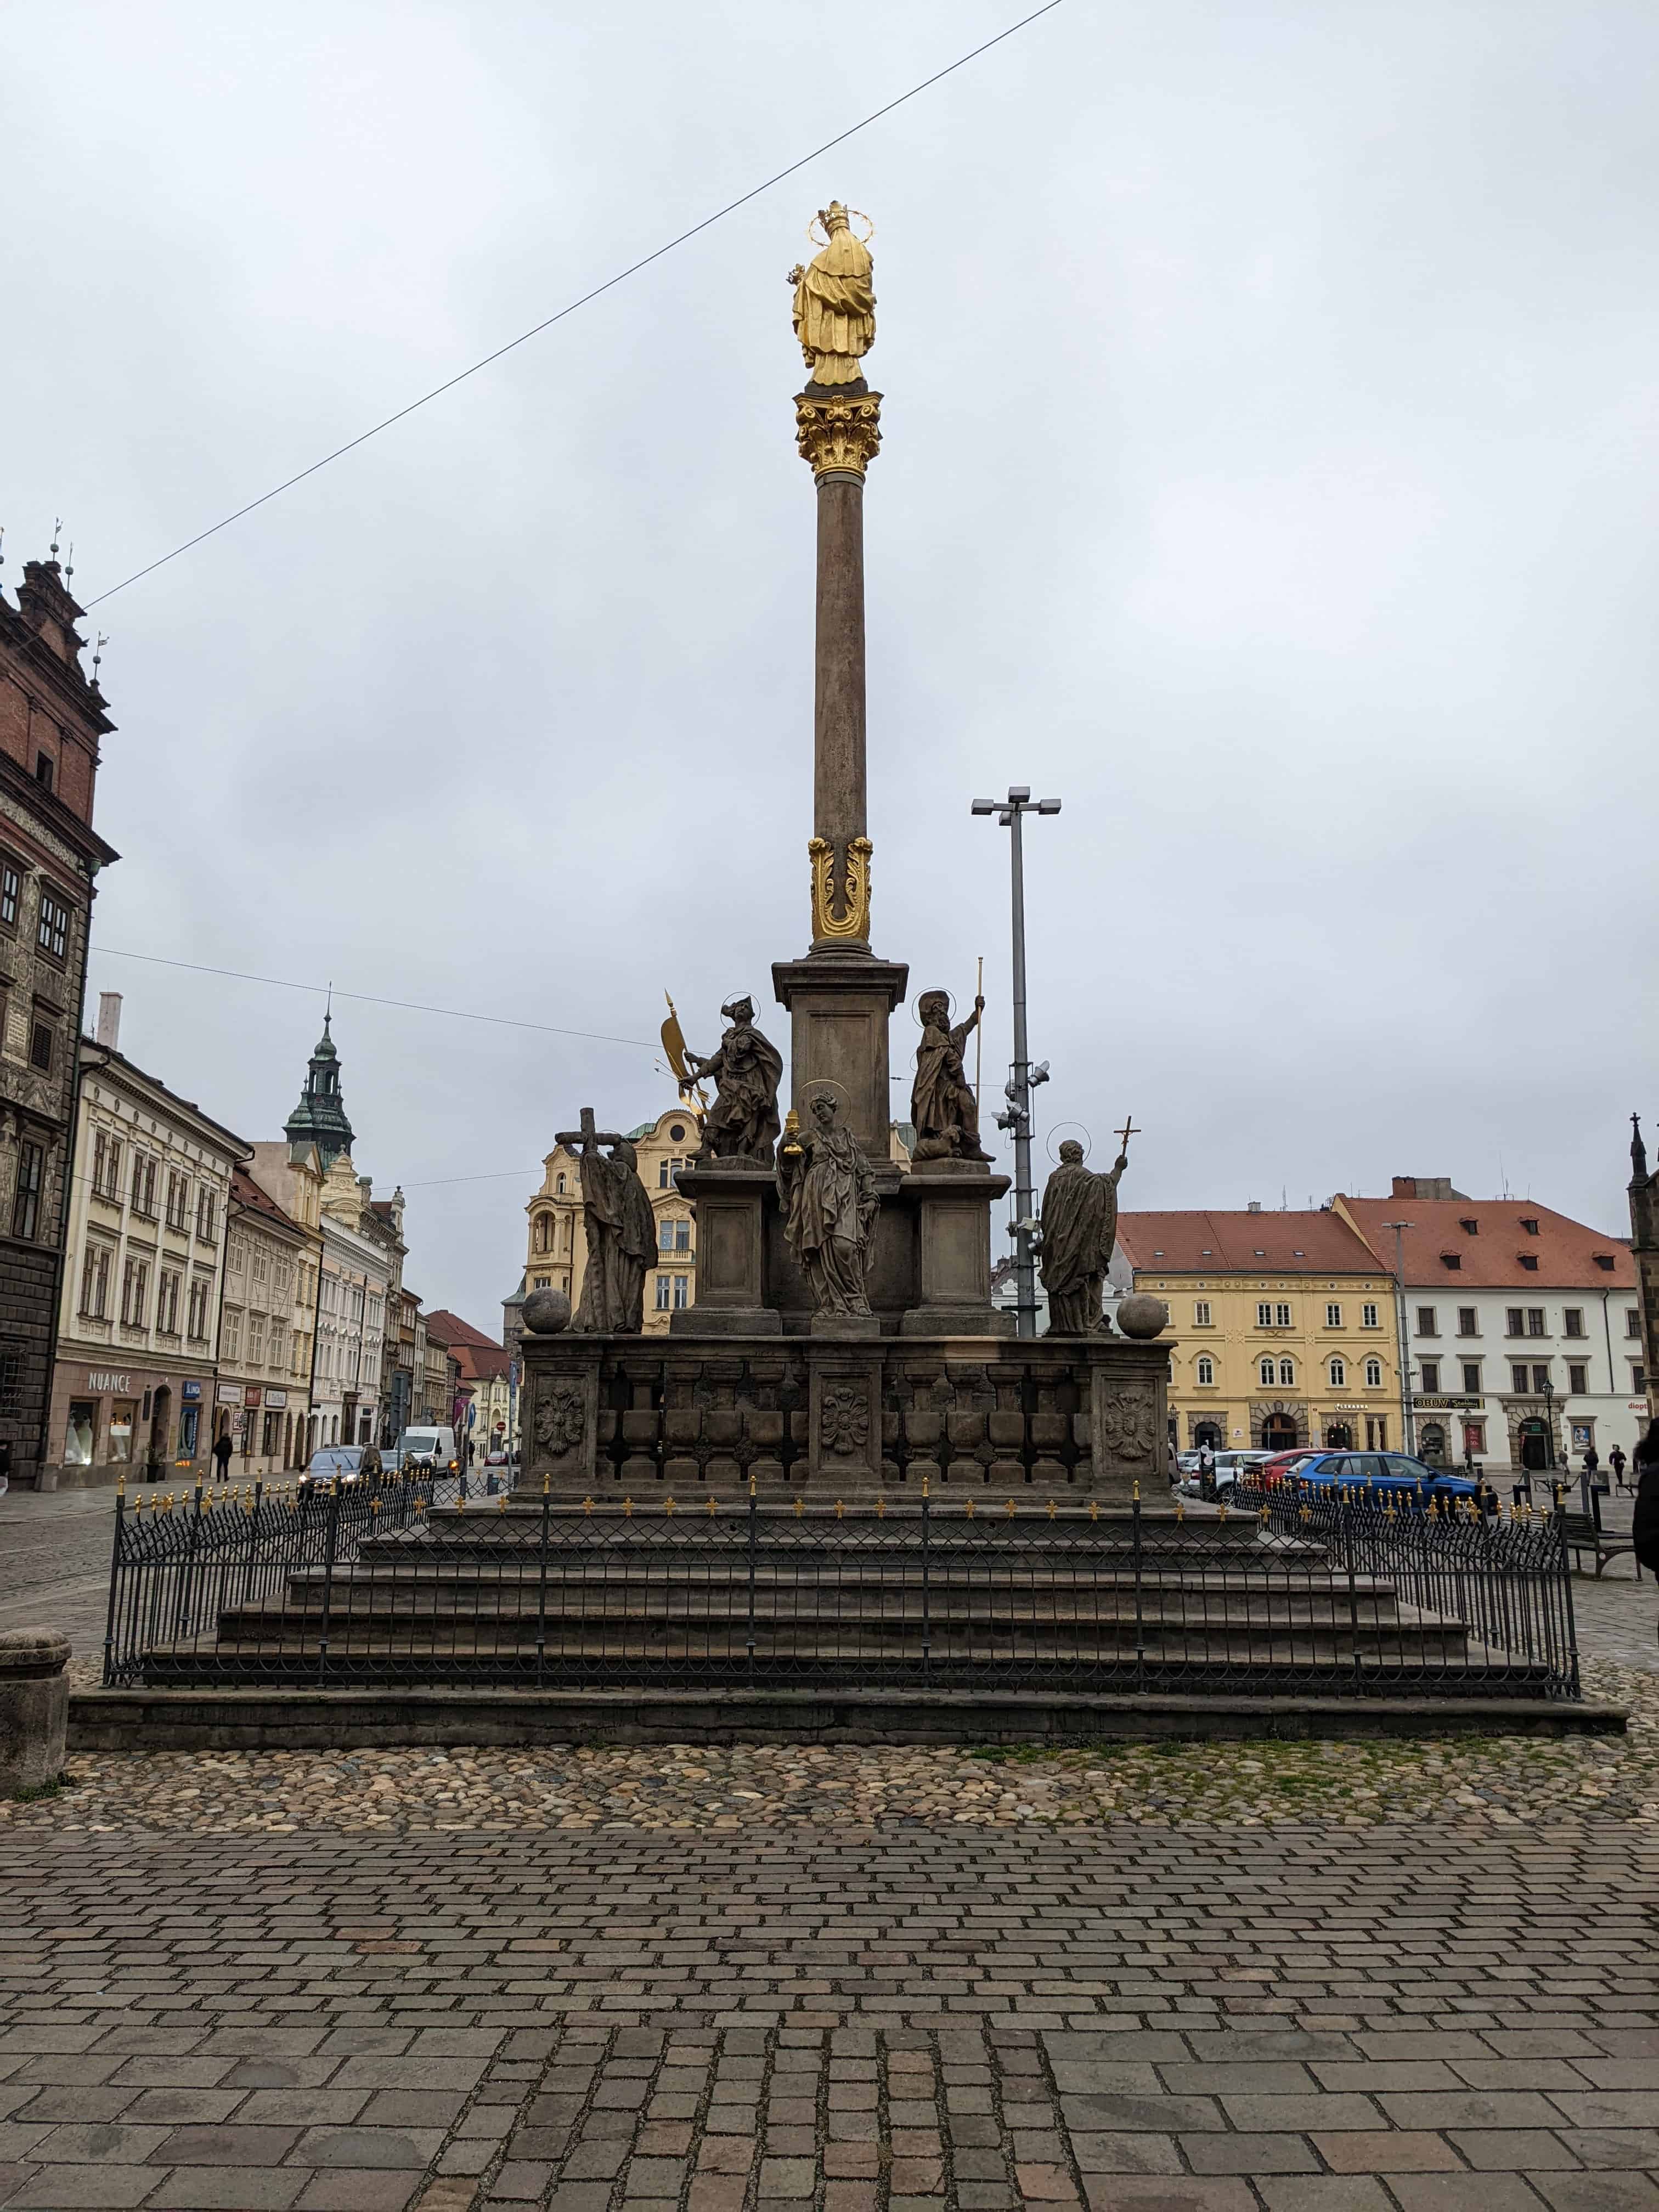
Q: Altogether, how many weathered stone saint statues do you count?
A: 5